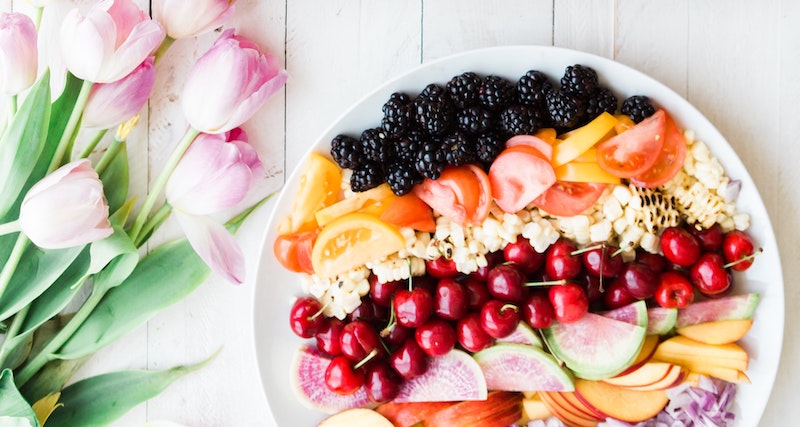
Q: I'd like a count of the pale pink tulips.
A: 7